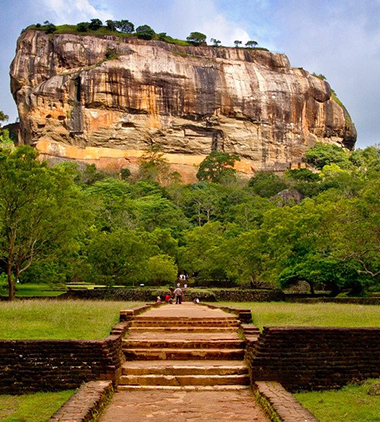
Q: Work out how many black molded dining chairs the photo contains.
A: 0